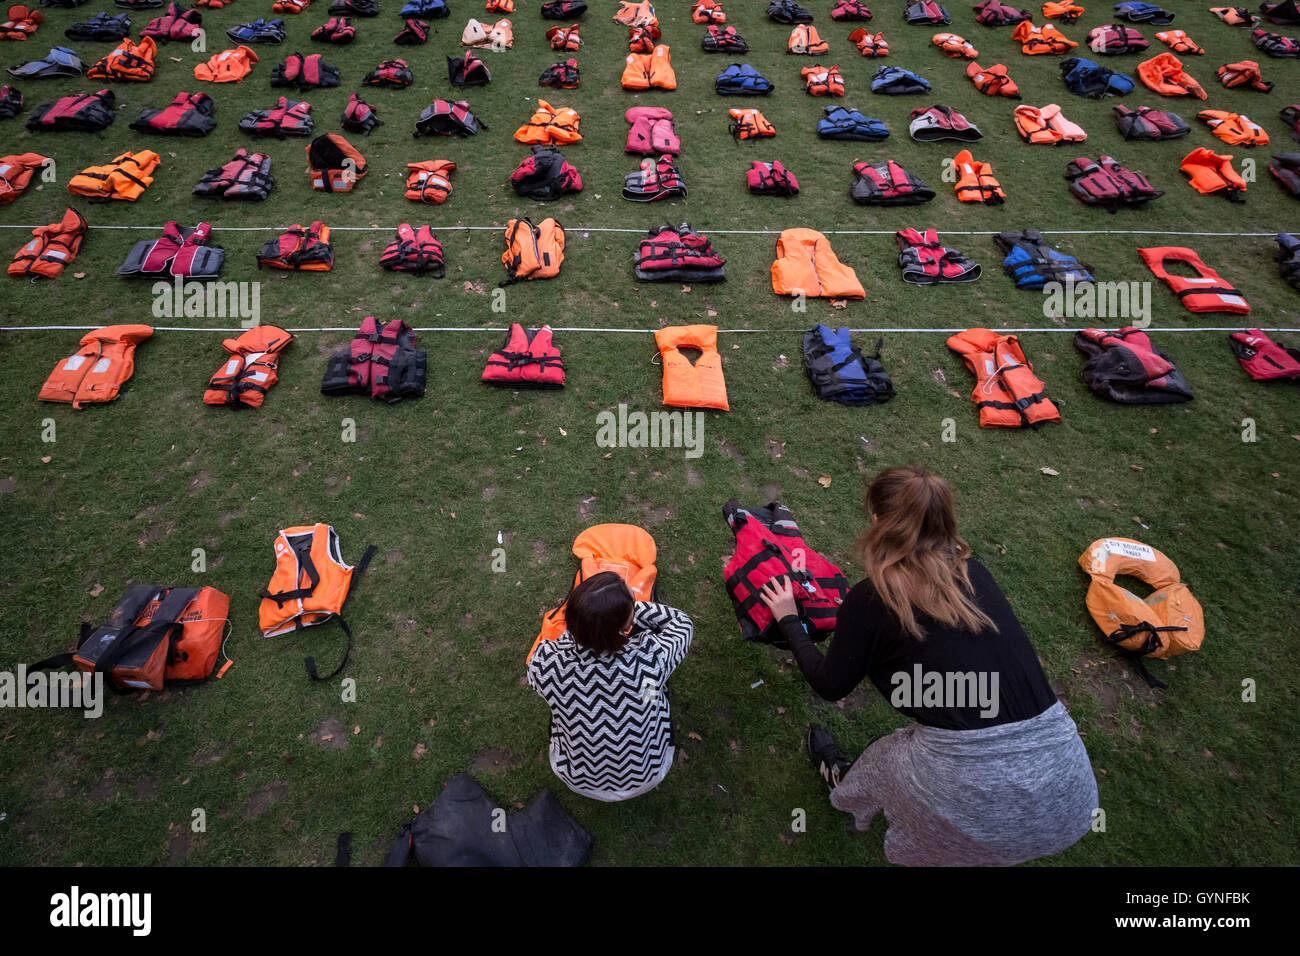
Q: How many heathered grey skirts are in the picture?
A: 1